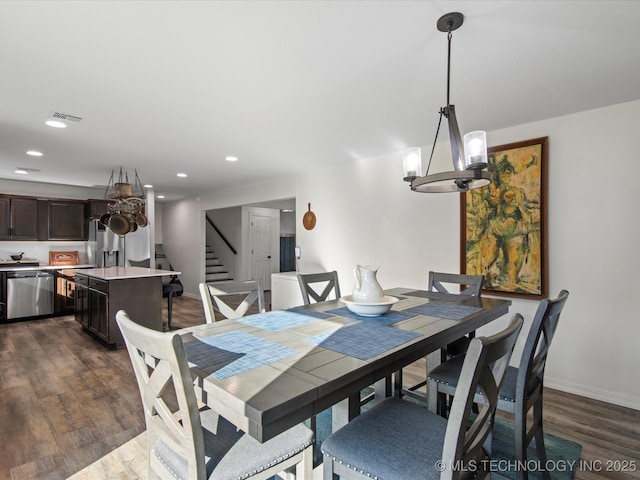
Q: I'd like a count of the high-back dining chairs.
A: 6